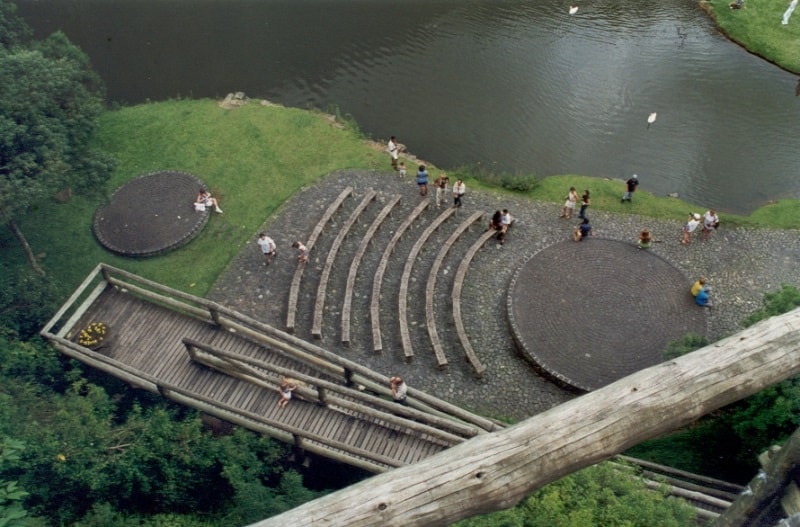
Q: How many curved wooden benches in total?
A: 7